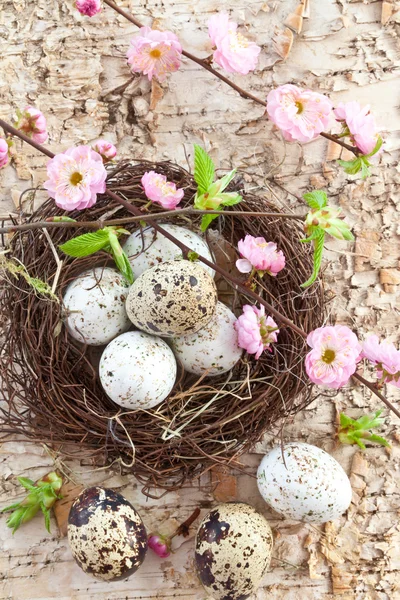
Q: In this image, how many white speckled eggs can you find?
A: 5